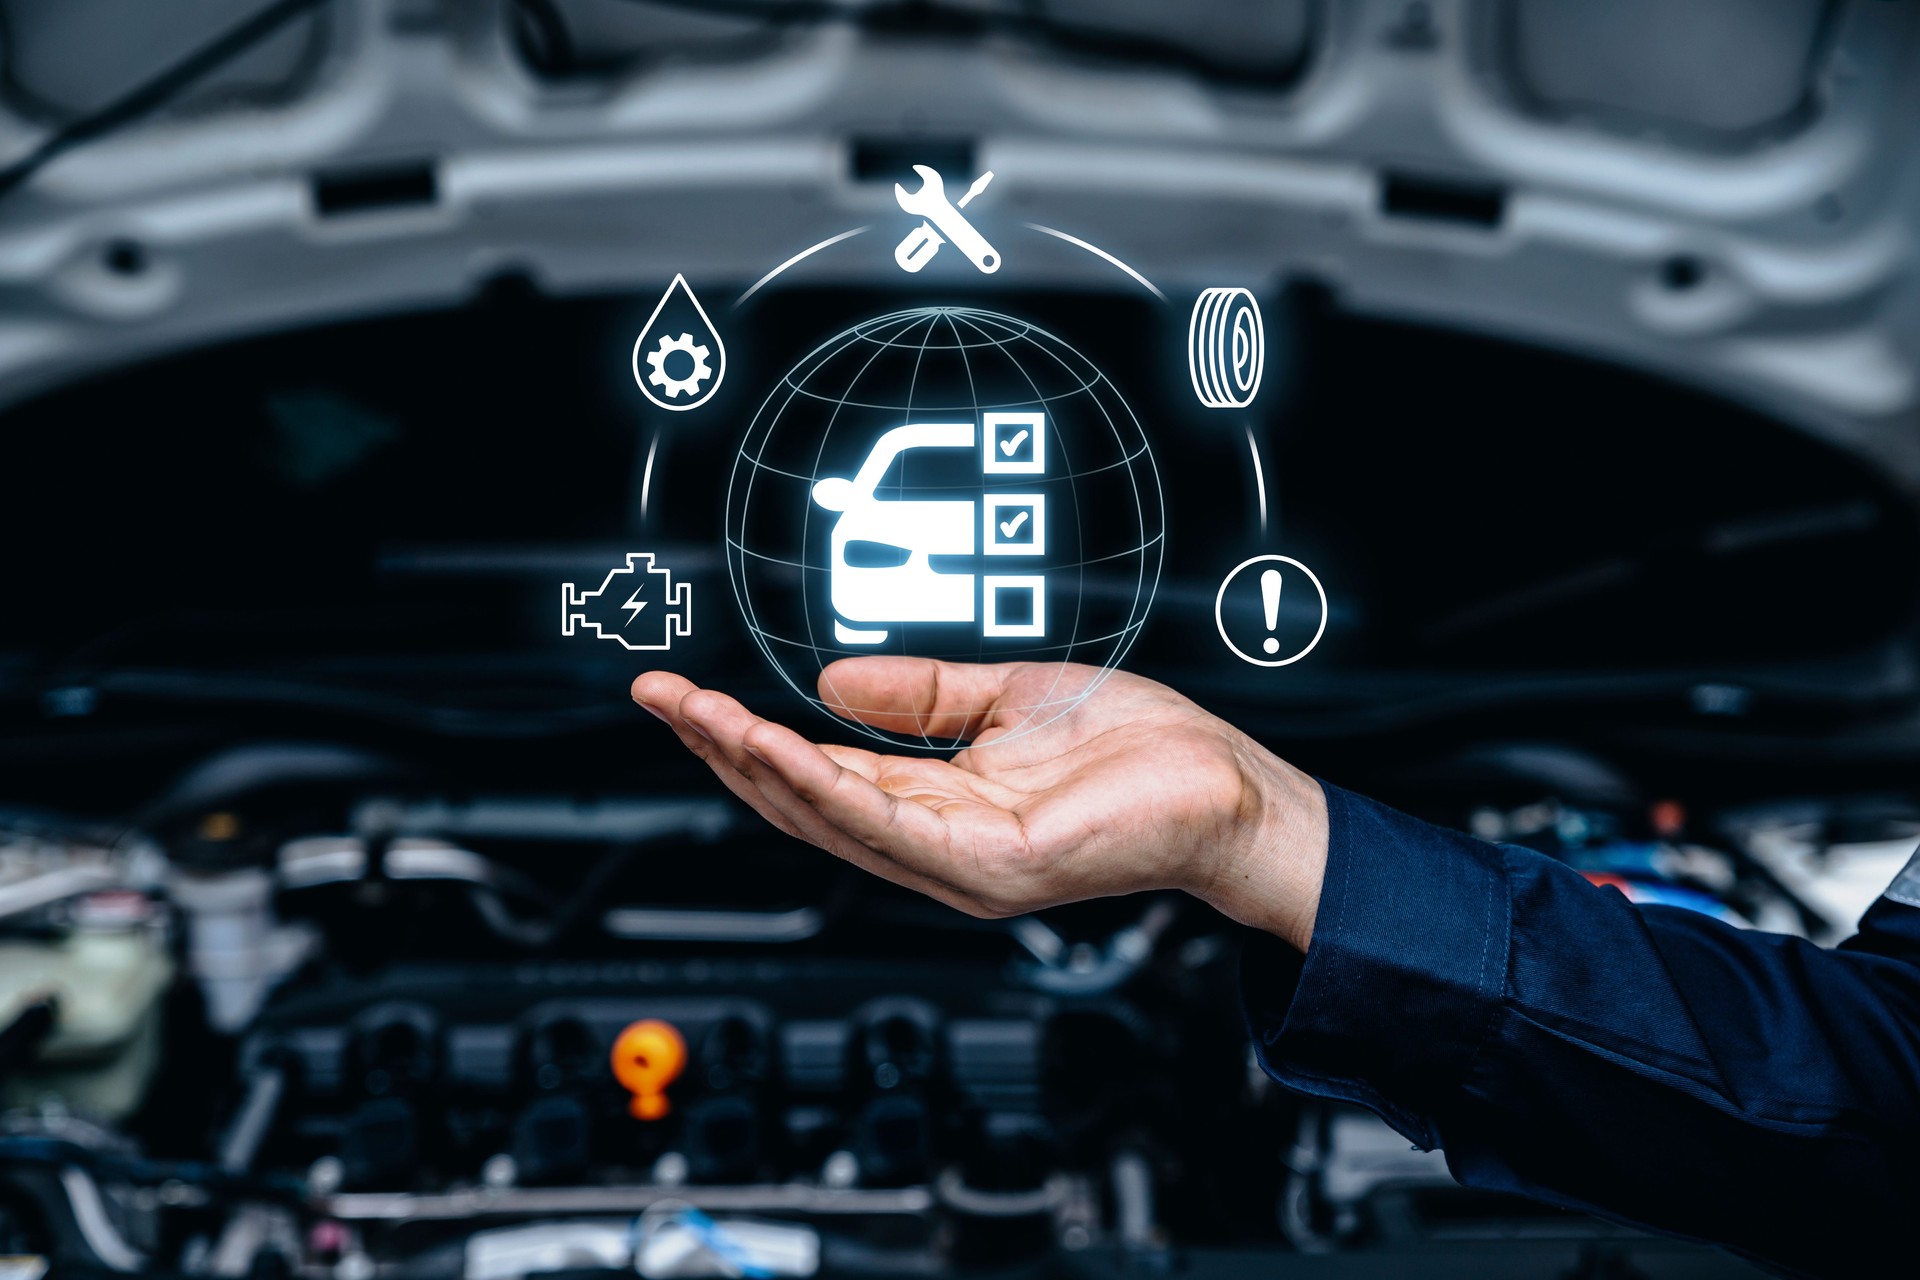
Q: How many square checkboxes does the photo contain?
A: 3